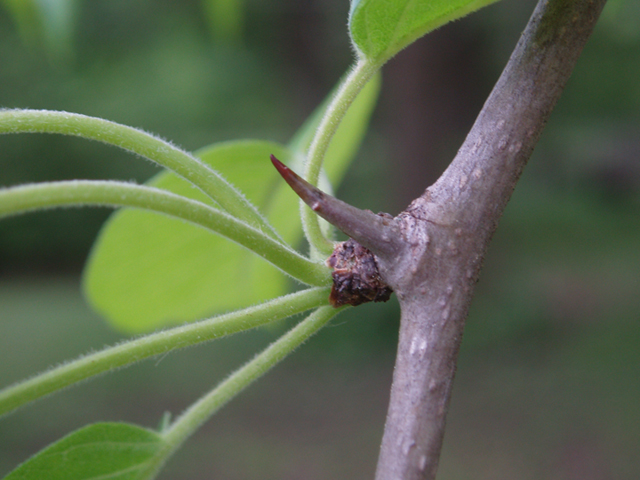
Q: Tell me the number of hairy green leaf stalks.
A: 5